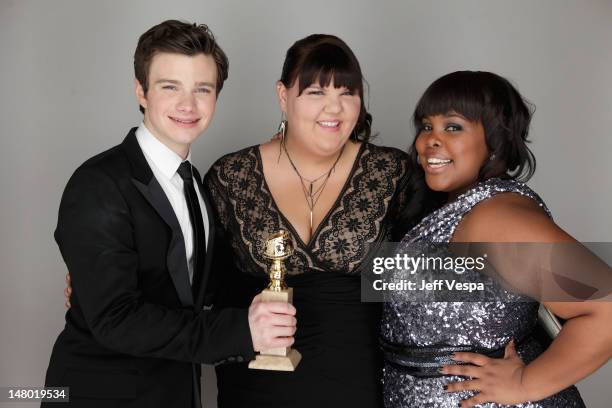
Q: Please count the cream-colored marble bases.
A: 1